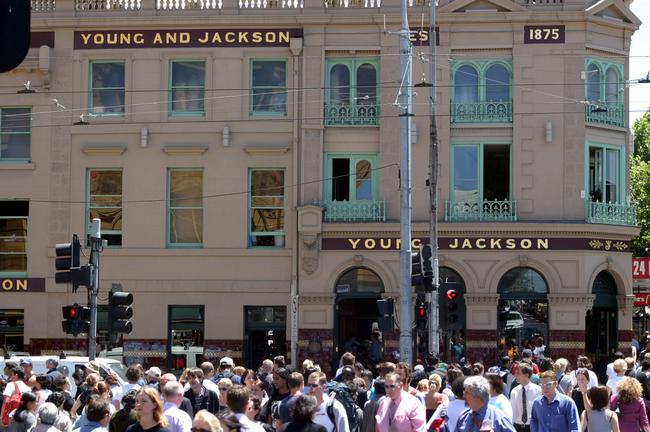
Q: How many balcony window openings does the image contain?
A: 6